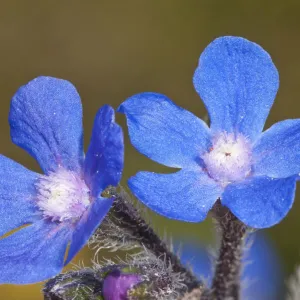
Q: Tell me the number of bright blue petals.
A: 10